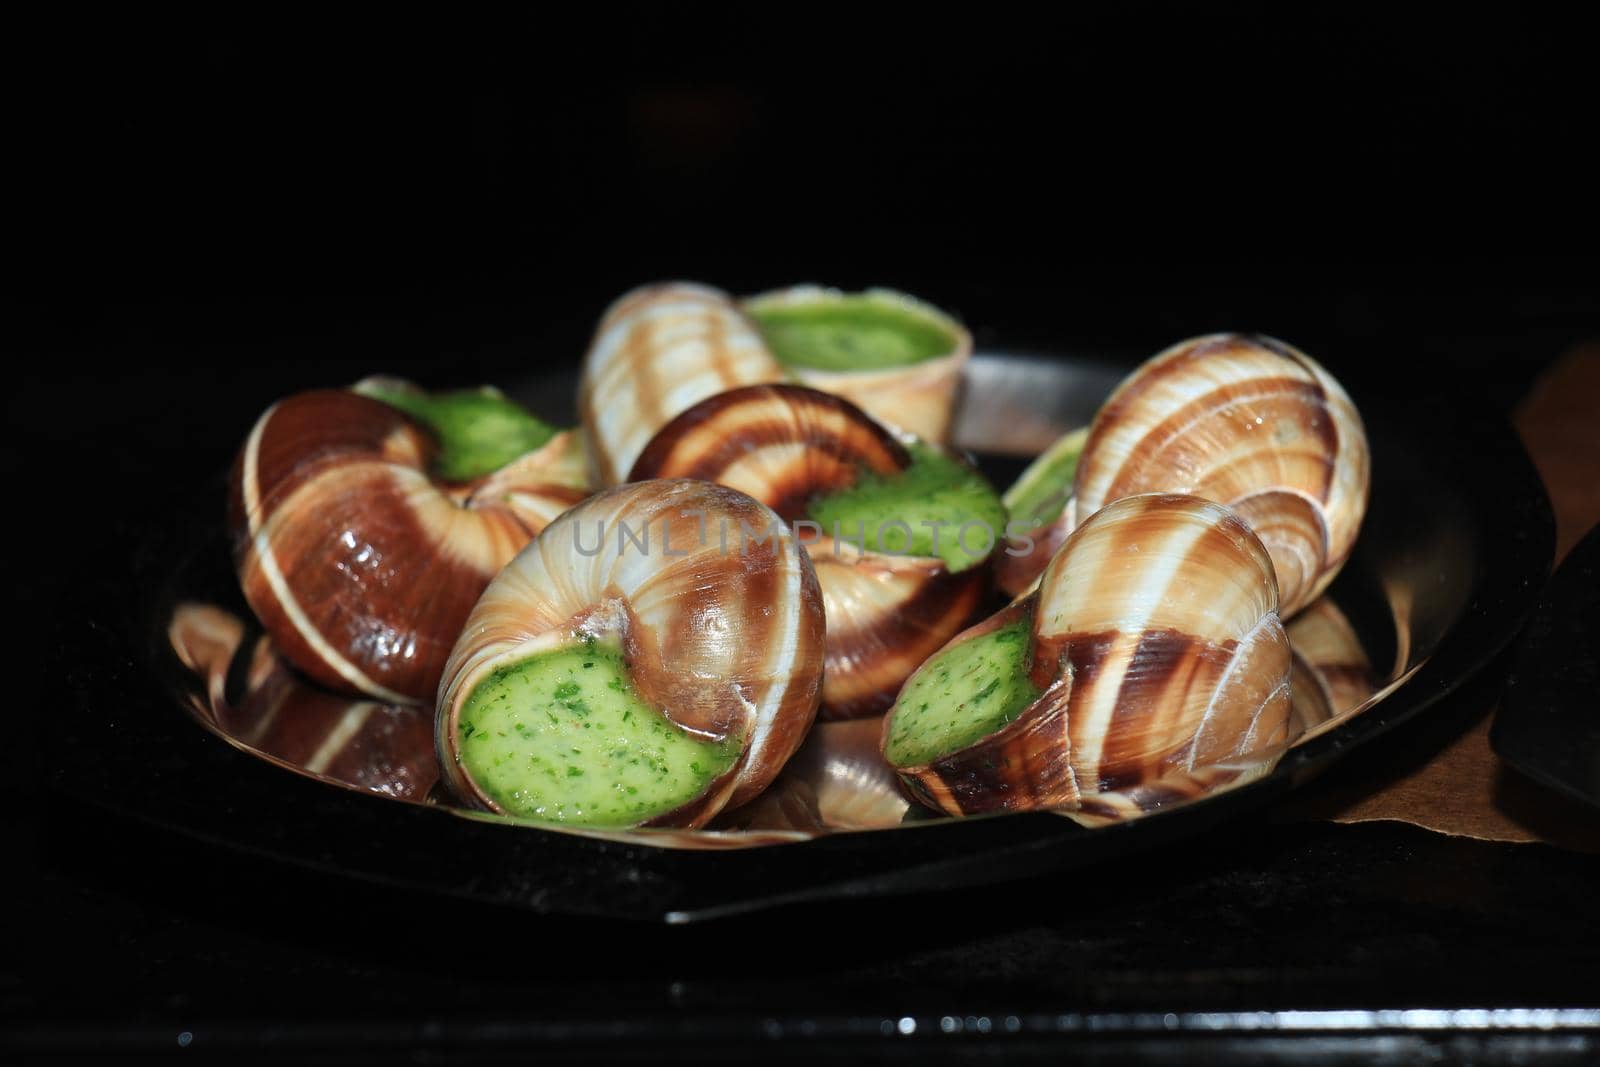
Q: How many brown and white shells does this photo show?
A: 6